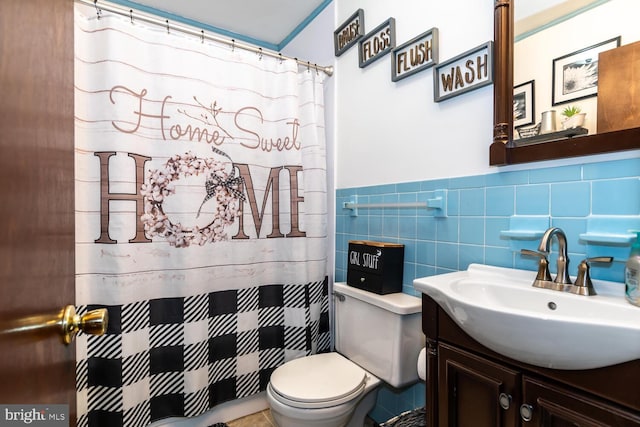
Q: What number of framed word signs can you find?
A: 4